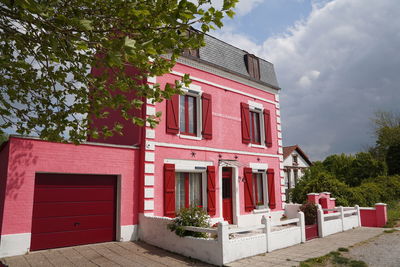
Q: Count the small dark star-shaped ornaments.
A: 4